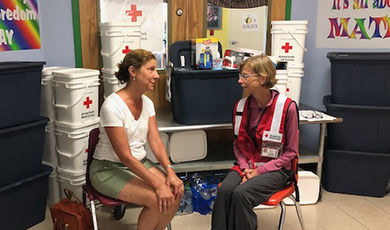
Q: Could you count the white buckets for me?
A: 11